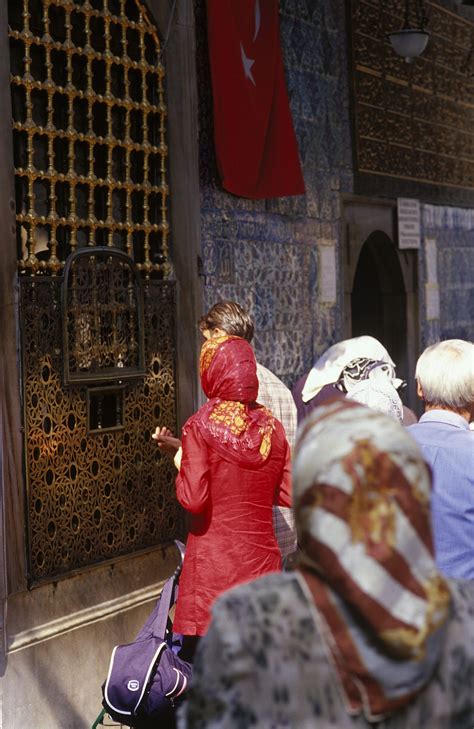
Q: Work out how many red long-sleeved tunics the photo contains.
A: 1